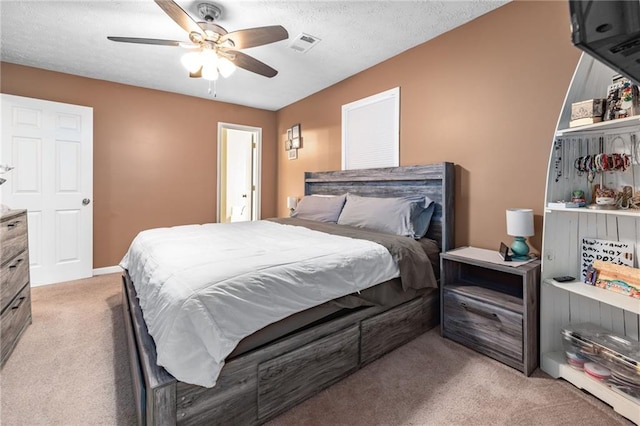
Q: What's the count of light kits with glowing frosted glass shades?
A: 1